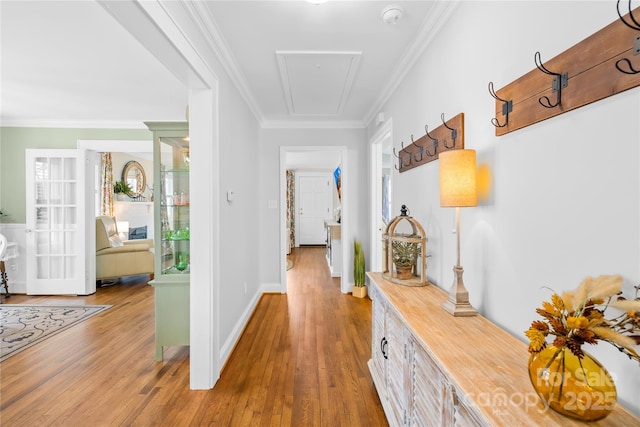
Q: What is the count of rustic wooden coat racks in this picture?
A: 2